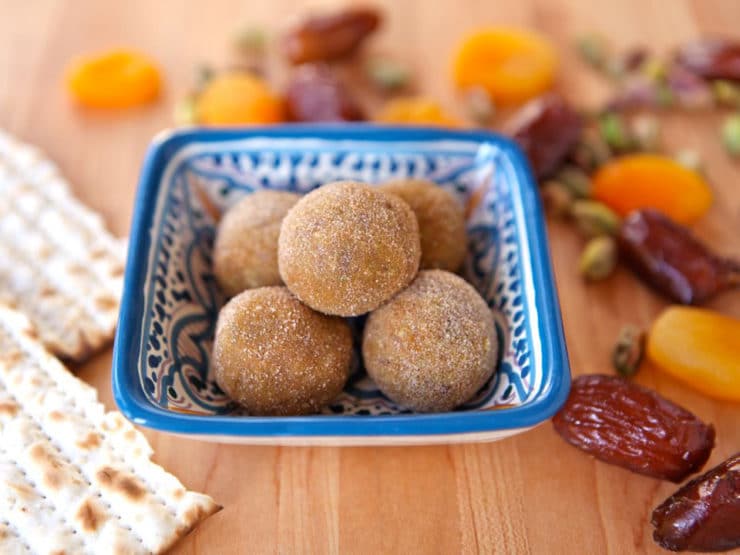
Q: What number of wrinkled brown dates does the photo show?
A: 7